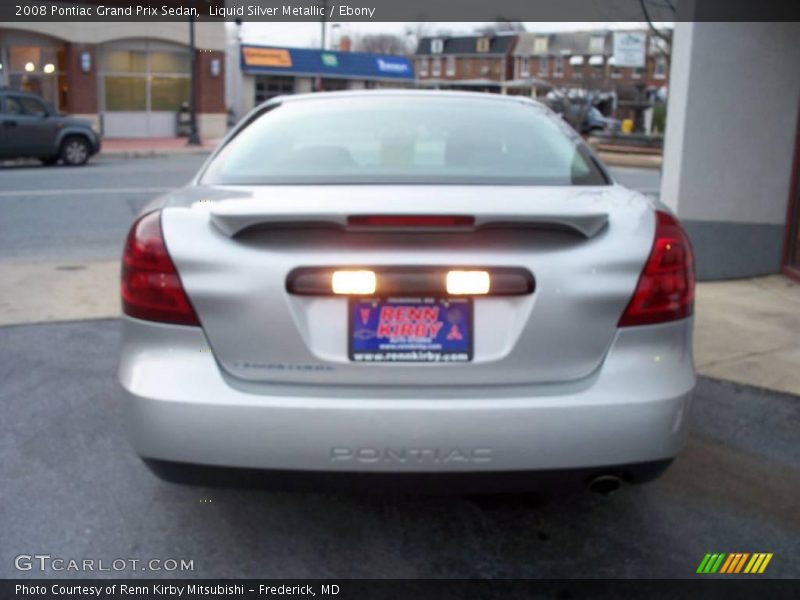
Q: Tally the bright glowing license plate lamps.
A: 2